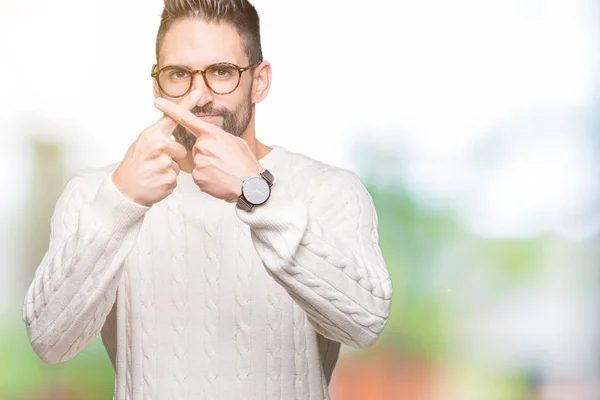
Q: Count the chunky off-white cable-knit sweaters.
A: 1